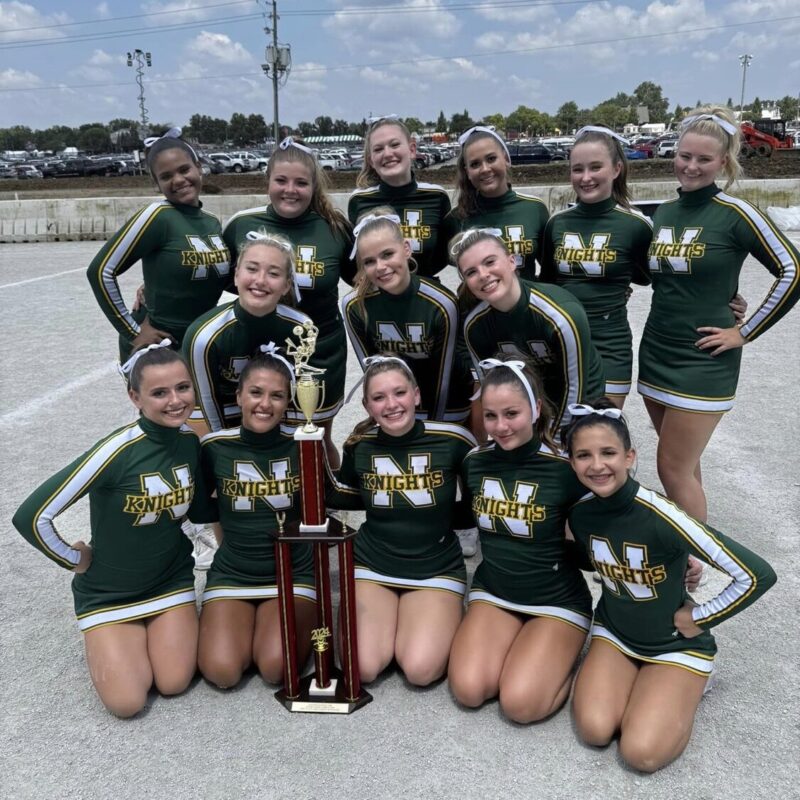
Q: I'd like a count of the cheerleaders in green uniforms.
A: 14